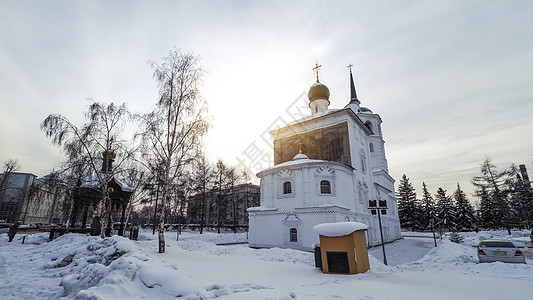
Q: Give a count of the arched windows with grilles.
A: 3